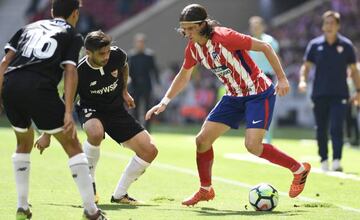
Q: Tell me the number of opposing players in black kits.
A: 2